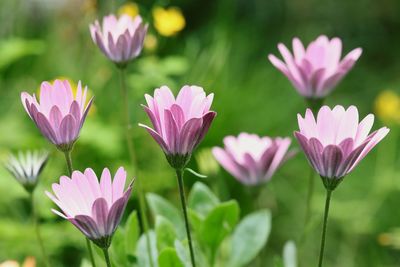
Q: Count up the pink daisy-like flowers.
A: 7